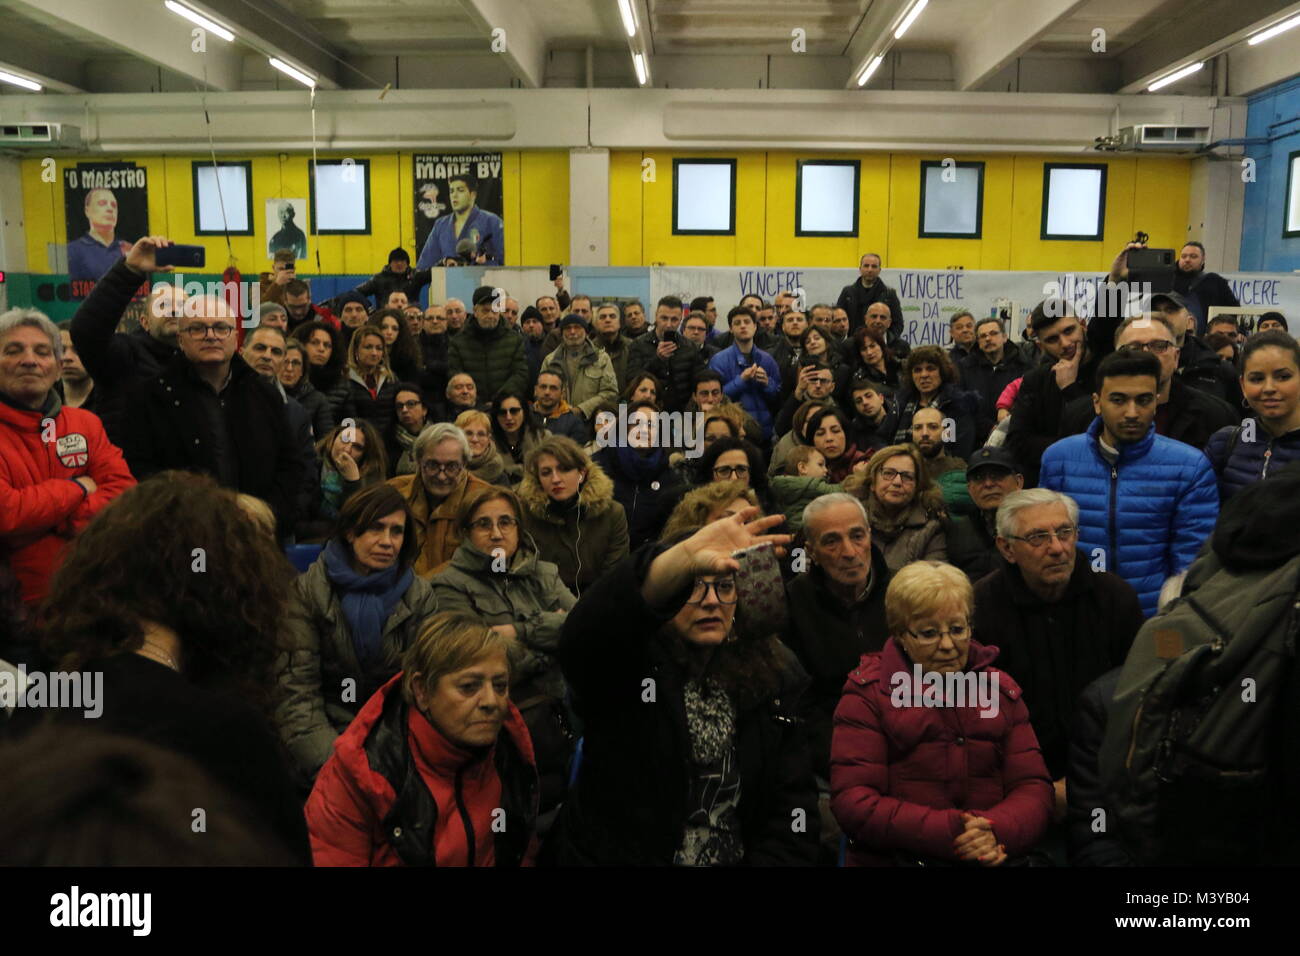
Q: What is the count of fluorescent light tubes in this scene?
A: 9